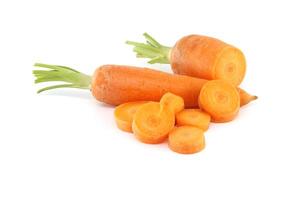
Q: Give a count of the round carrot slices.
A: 6